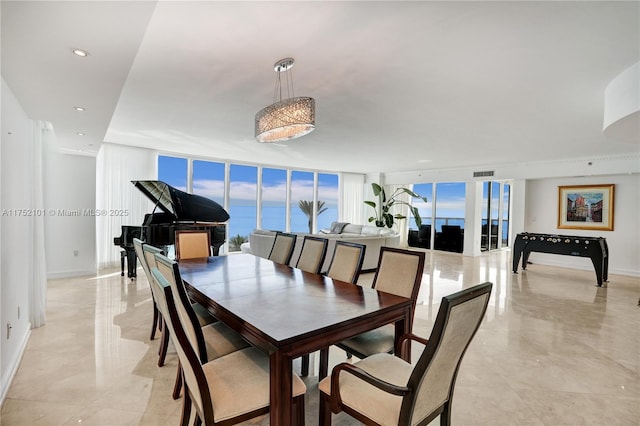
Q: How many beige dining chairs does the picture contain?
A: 10